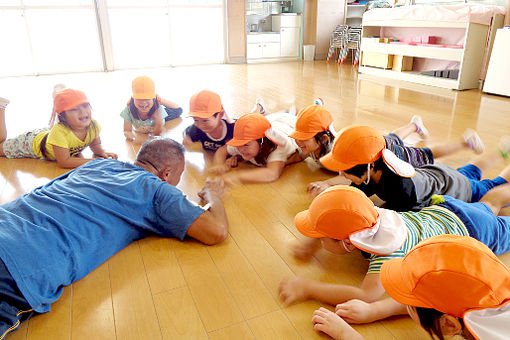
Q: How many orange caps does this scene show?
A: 8